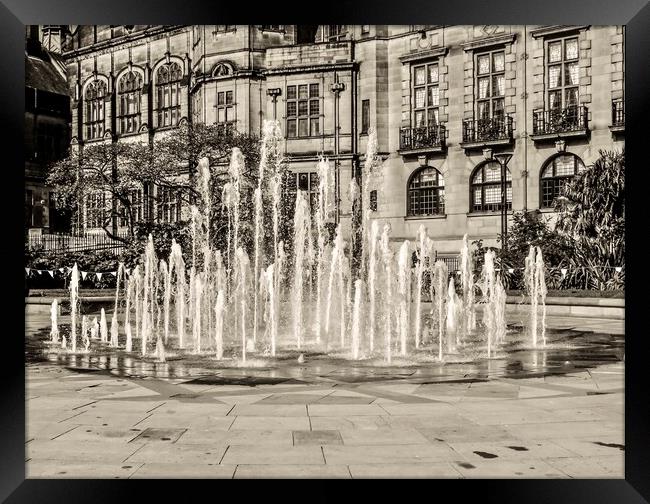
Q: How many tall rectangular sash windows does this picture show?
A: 3